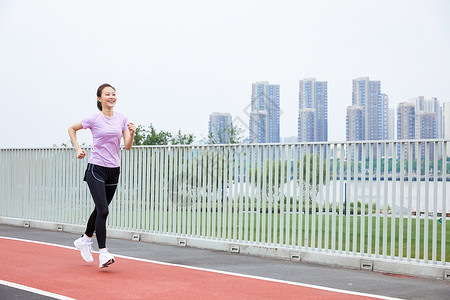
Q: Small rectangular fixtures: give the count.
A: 8